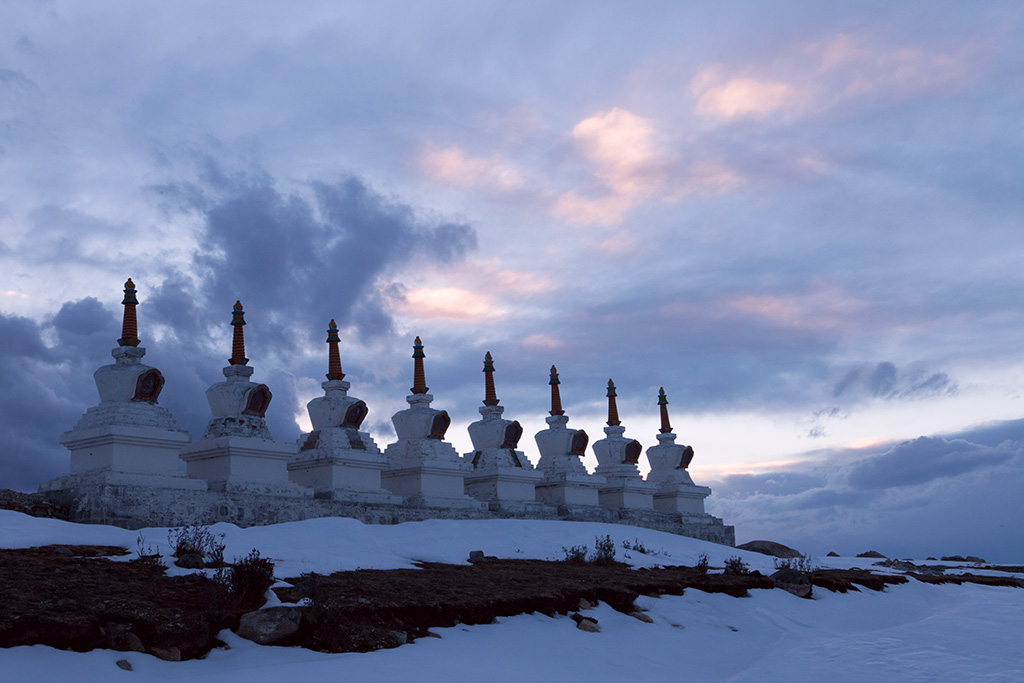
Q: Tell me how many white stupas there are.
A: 8